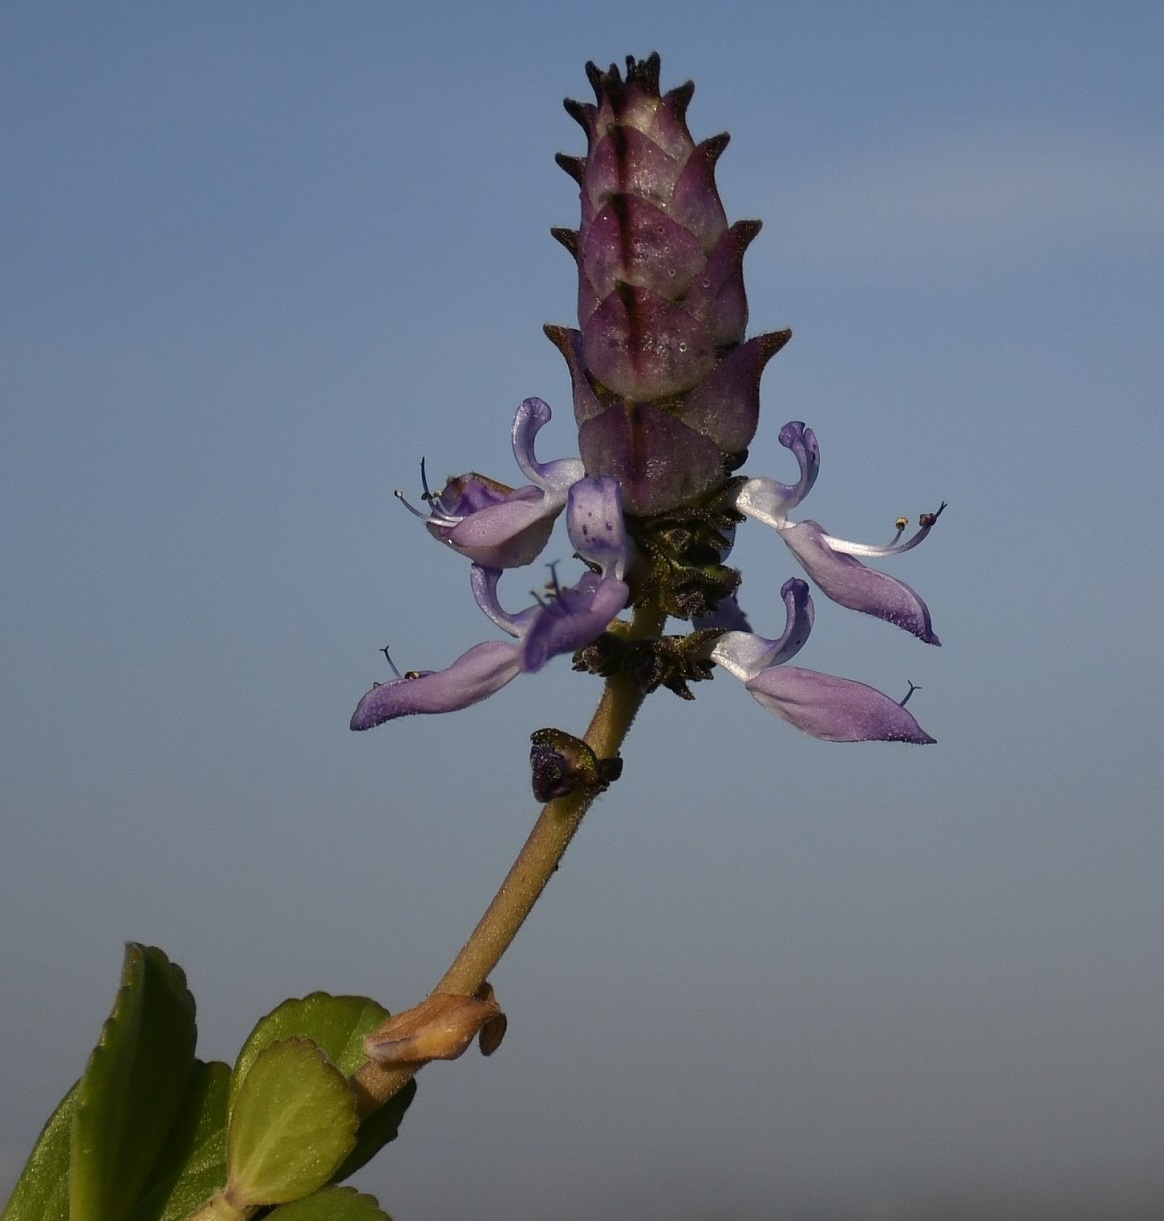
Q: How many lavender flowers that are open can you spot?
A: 5